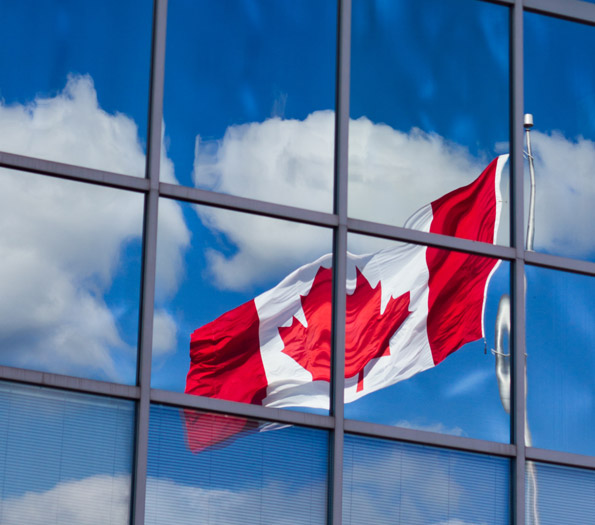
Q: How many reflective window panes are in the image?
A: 12